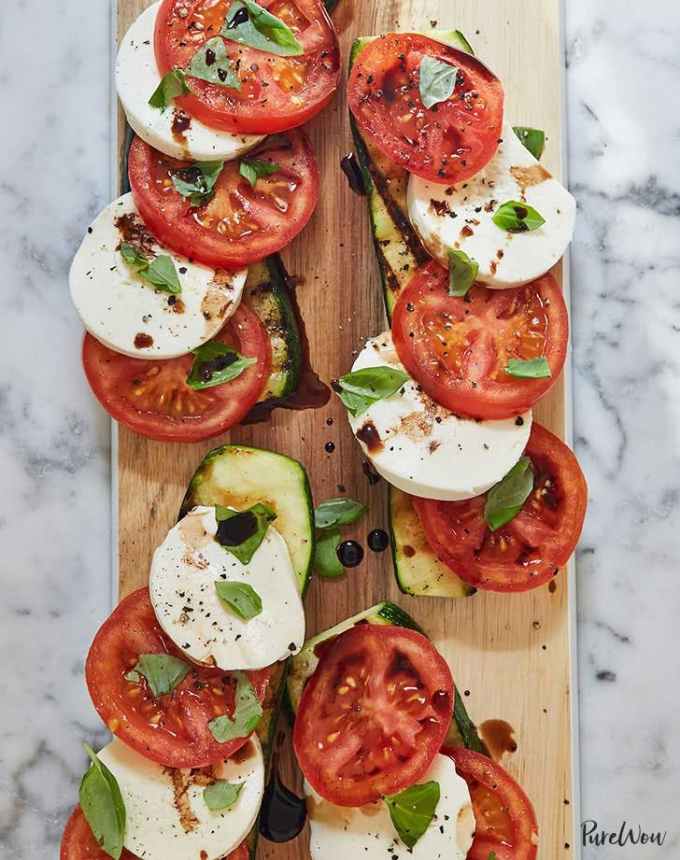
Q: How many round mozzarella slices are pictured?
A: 7